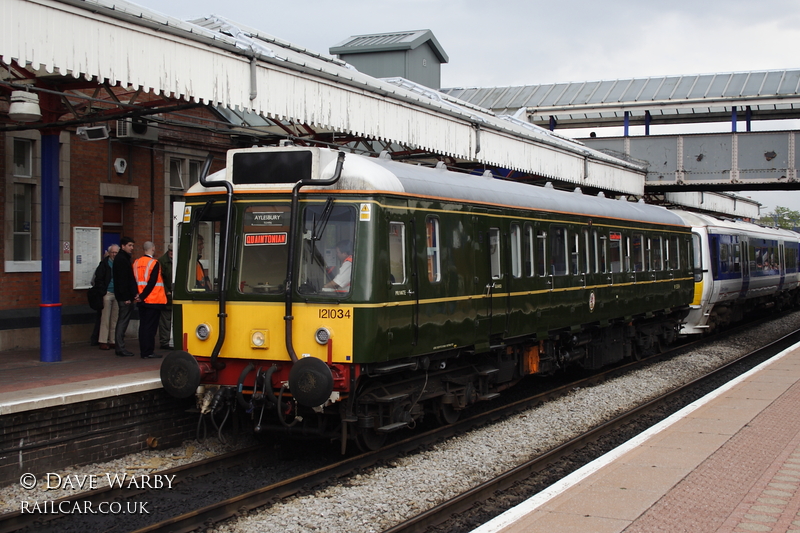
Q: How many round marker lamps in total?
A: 2